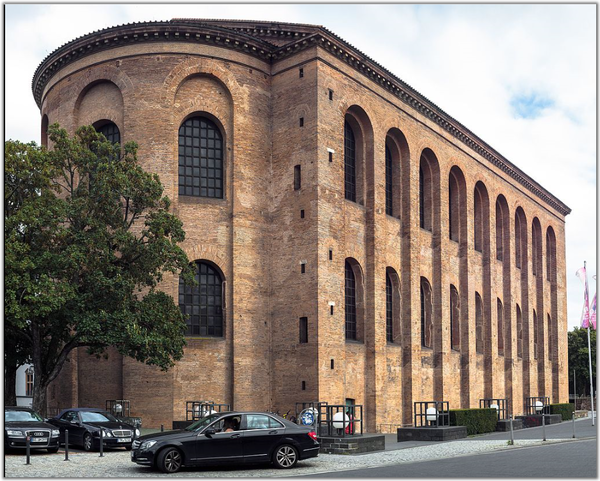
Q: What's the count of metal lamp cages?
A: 8